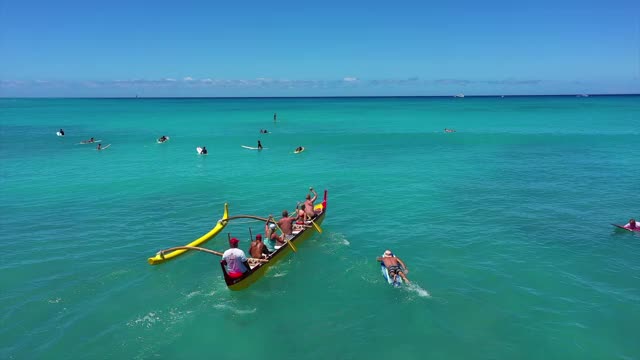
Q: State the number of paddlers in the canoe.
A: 6